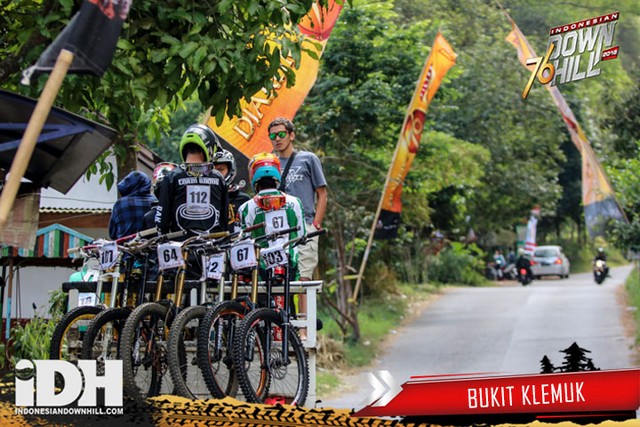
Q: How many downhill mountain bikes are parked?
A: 6